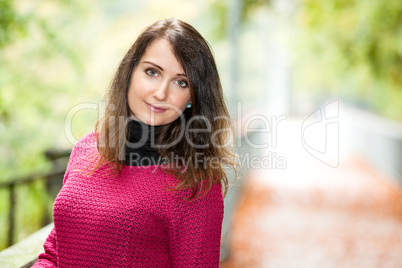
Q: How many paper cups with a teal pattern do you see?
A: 0